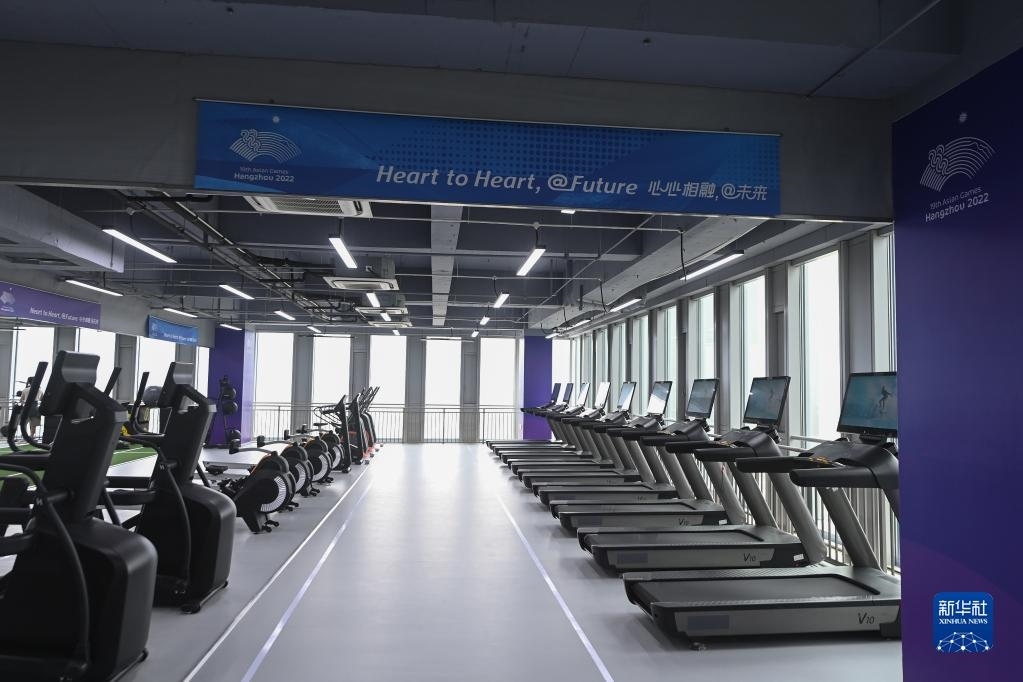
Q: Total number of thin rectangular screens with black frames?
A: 9